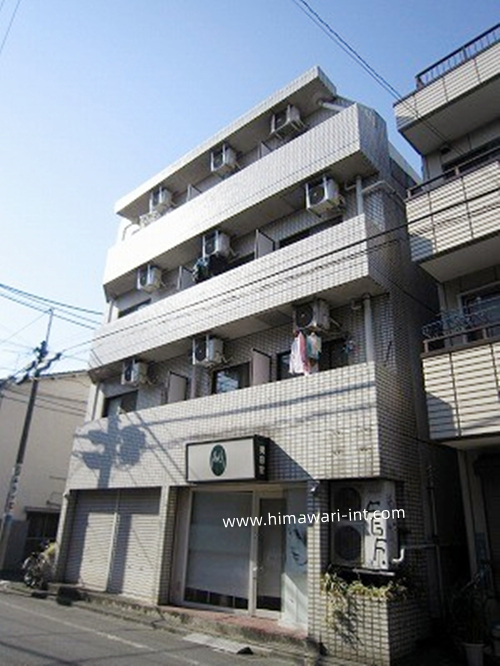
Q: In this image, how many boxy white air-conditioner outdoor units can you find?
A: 10